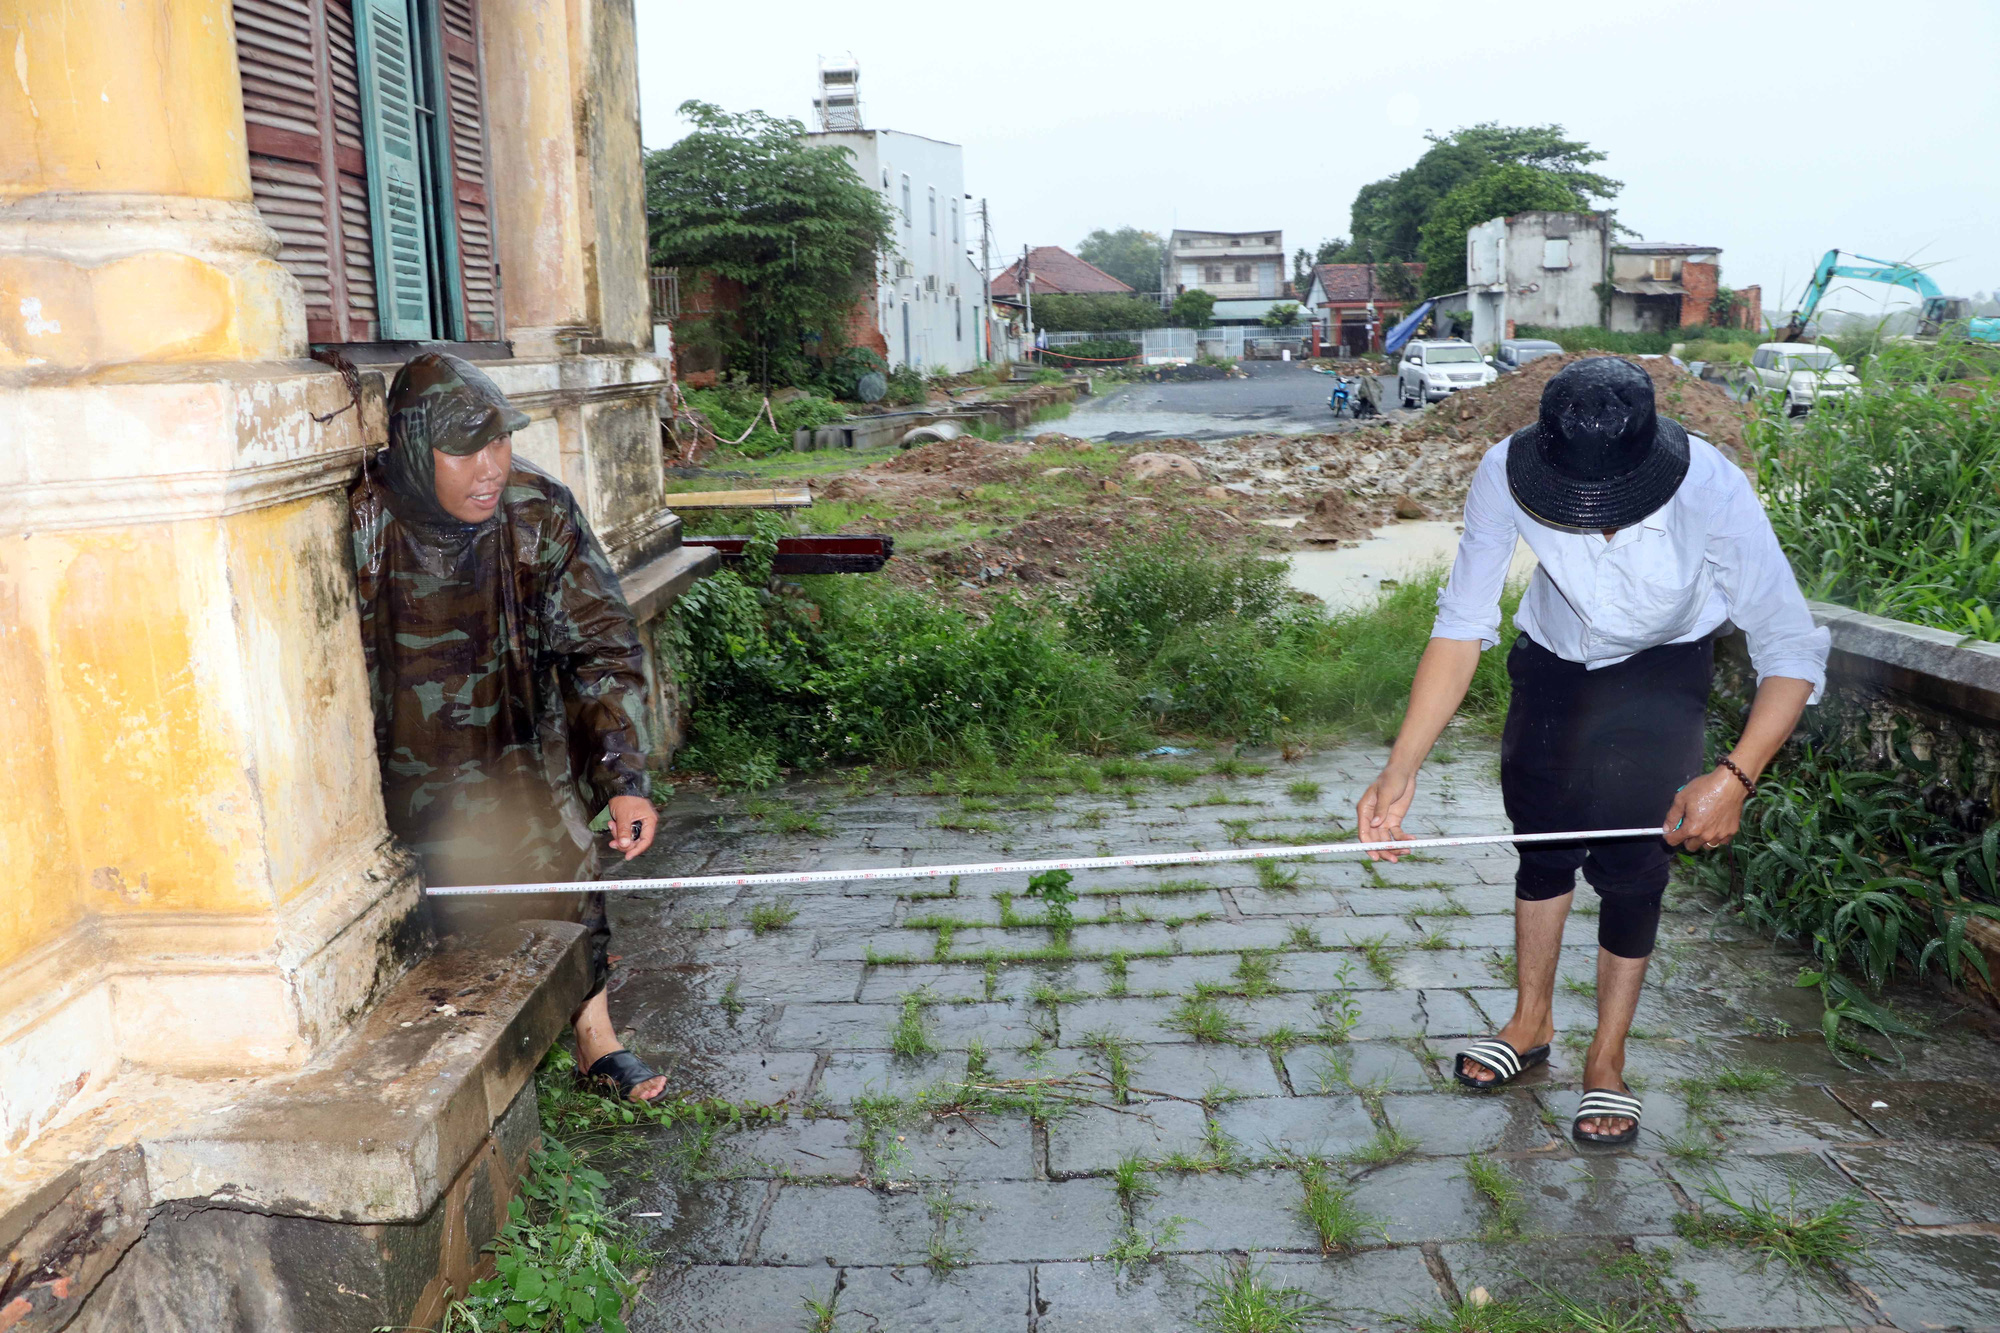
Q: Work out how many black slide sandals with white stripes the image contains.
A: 2